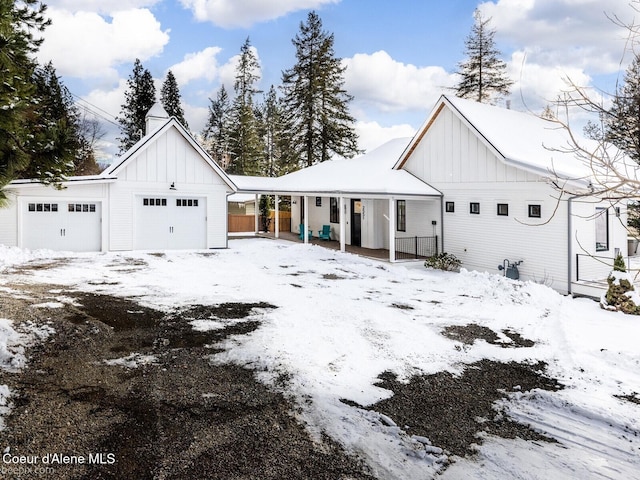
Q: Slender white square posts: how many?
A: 5